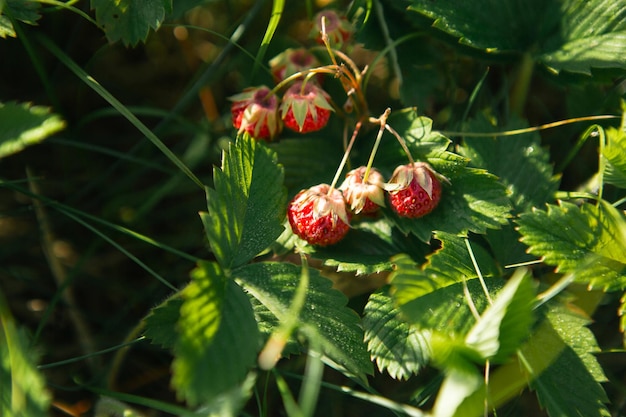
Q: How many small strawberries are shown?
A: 7